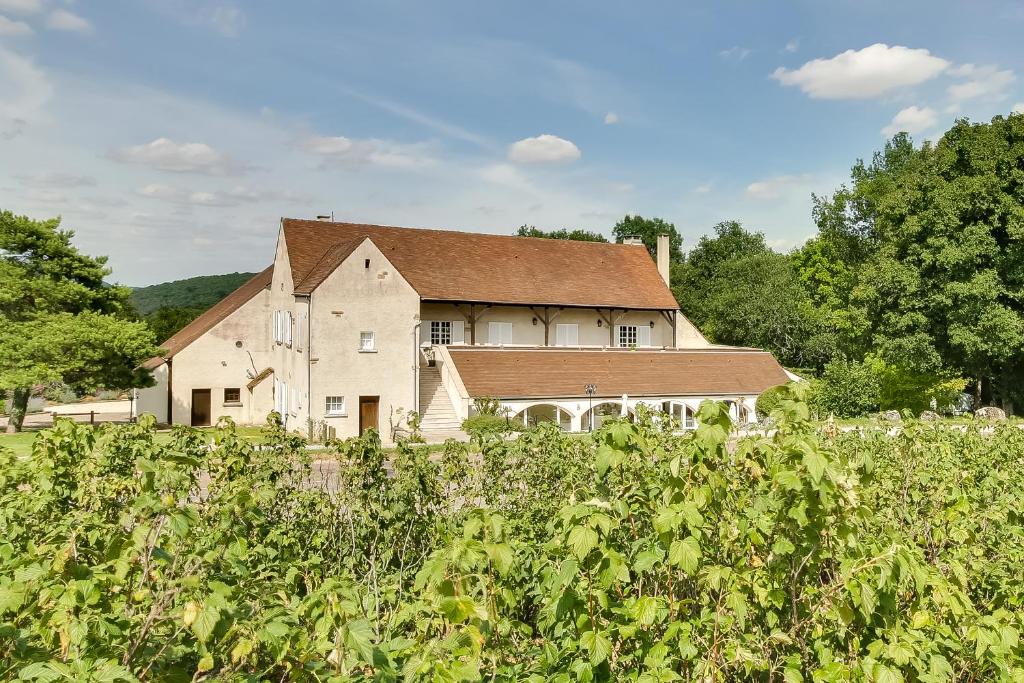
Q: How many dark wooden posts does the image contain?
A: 4